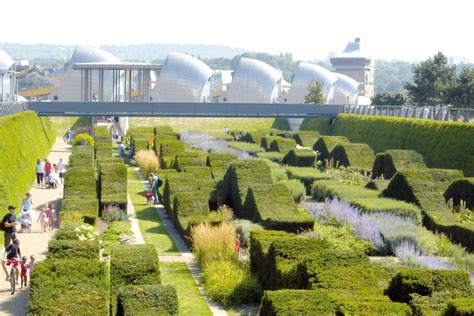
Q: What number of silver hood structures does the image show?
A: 6